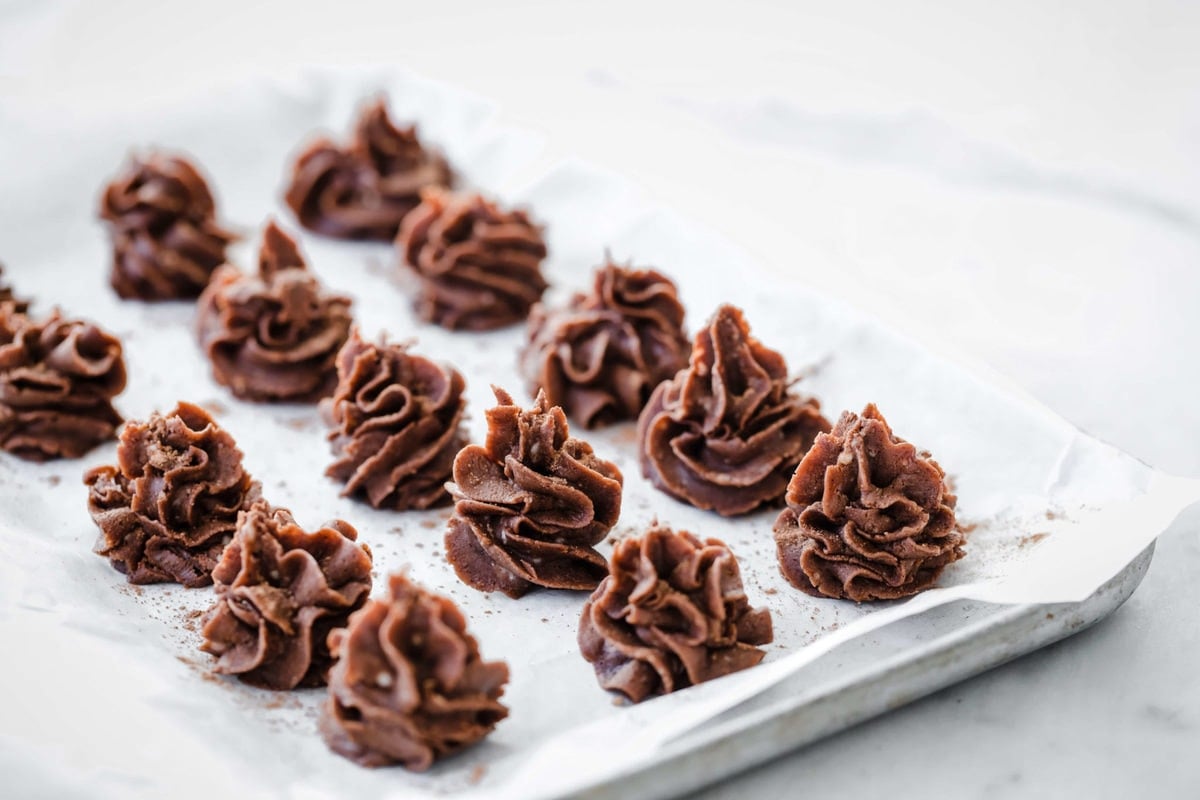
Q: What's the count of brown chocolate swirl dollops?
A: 15